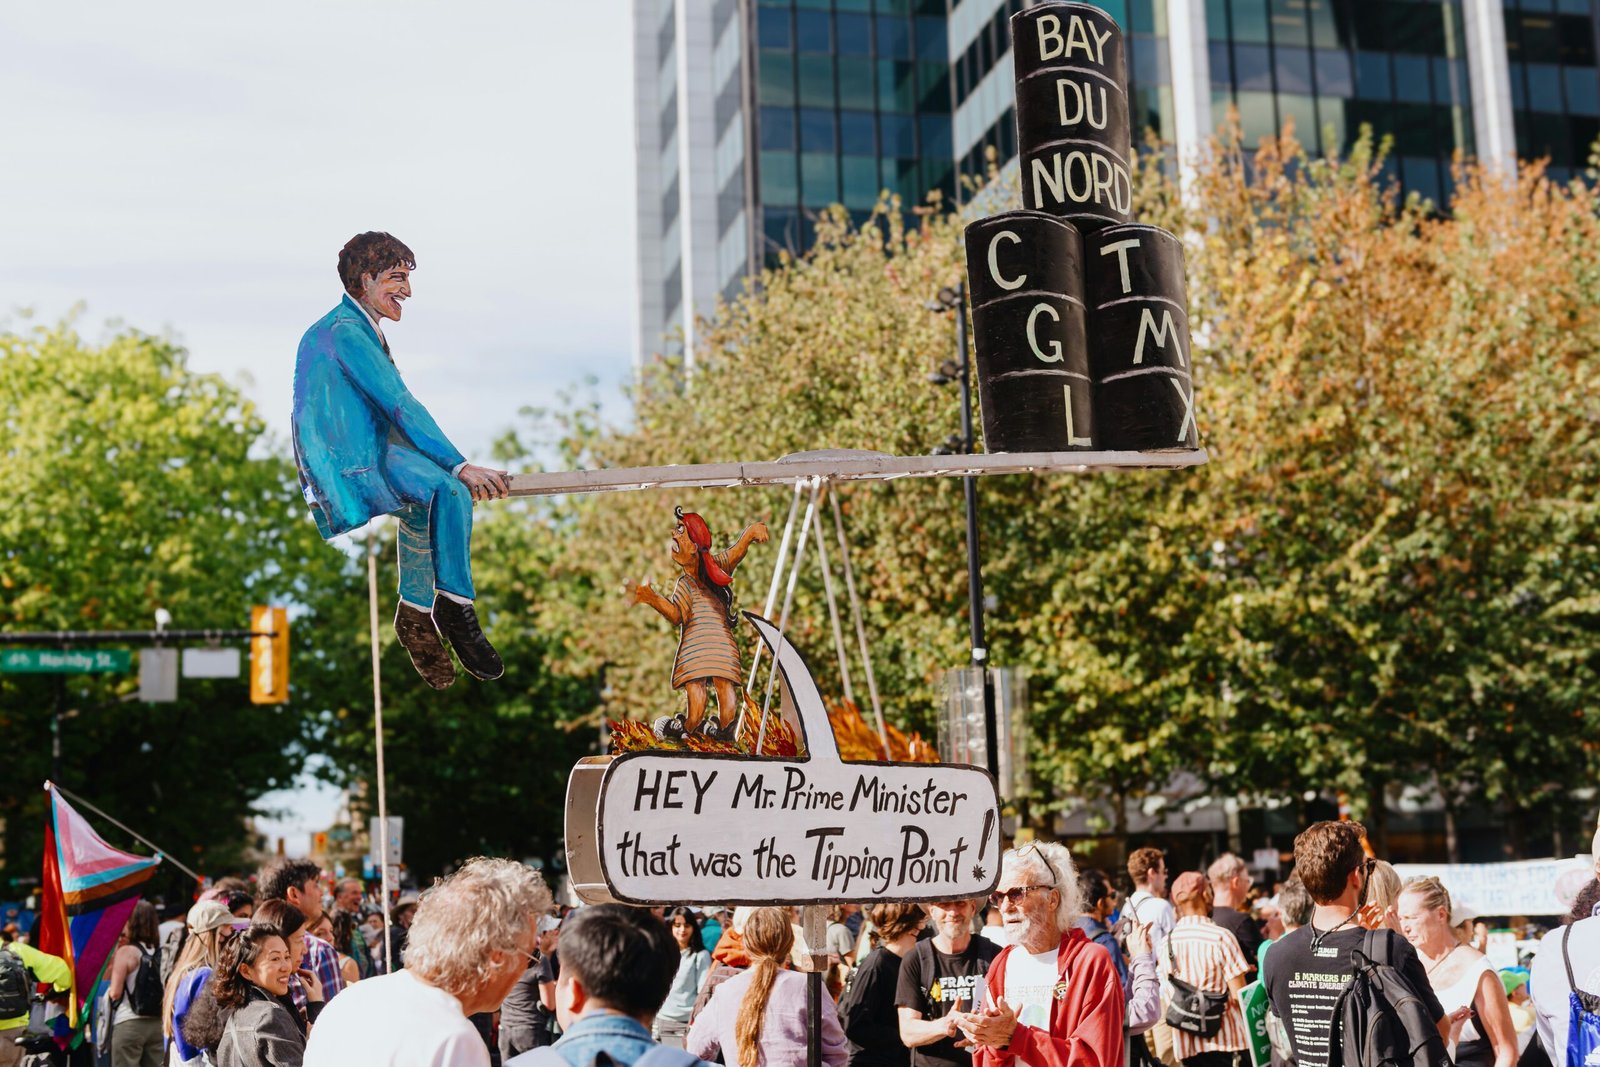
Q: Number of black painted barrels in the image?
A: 3